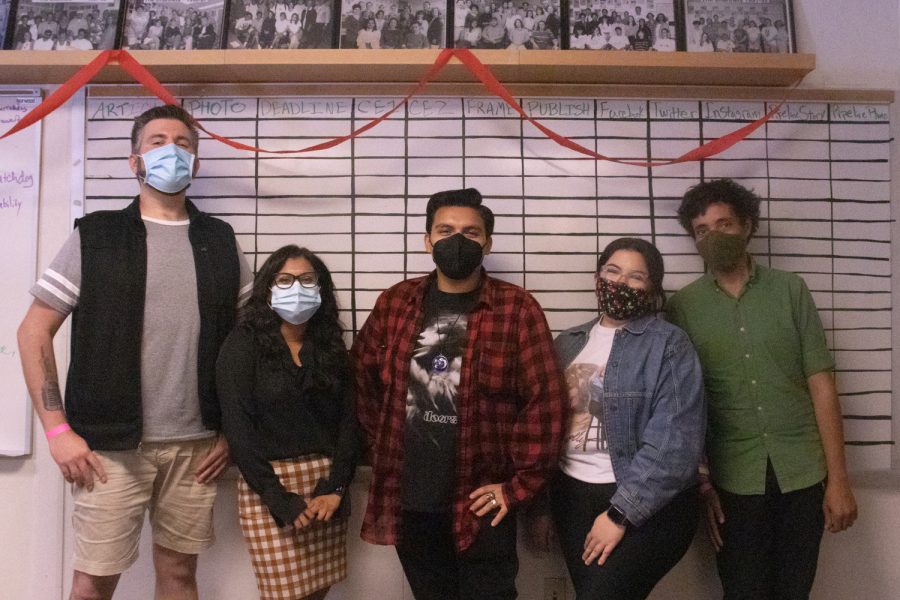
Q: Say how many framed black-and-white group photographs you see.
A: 7